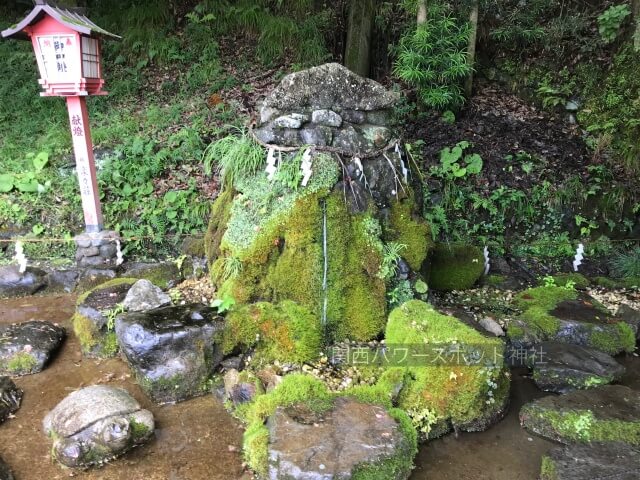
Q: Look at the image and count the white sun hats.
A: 0